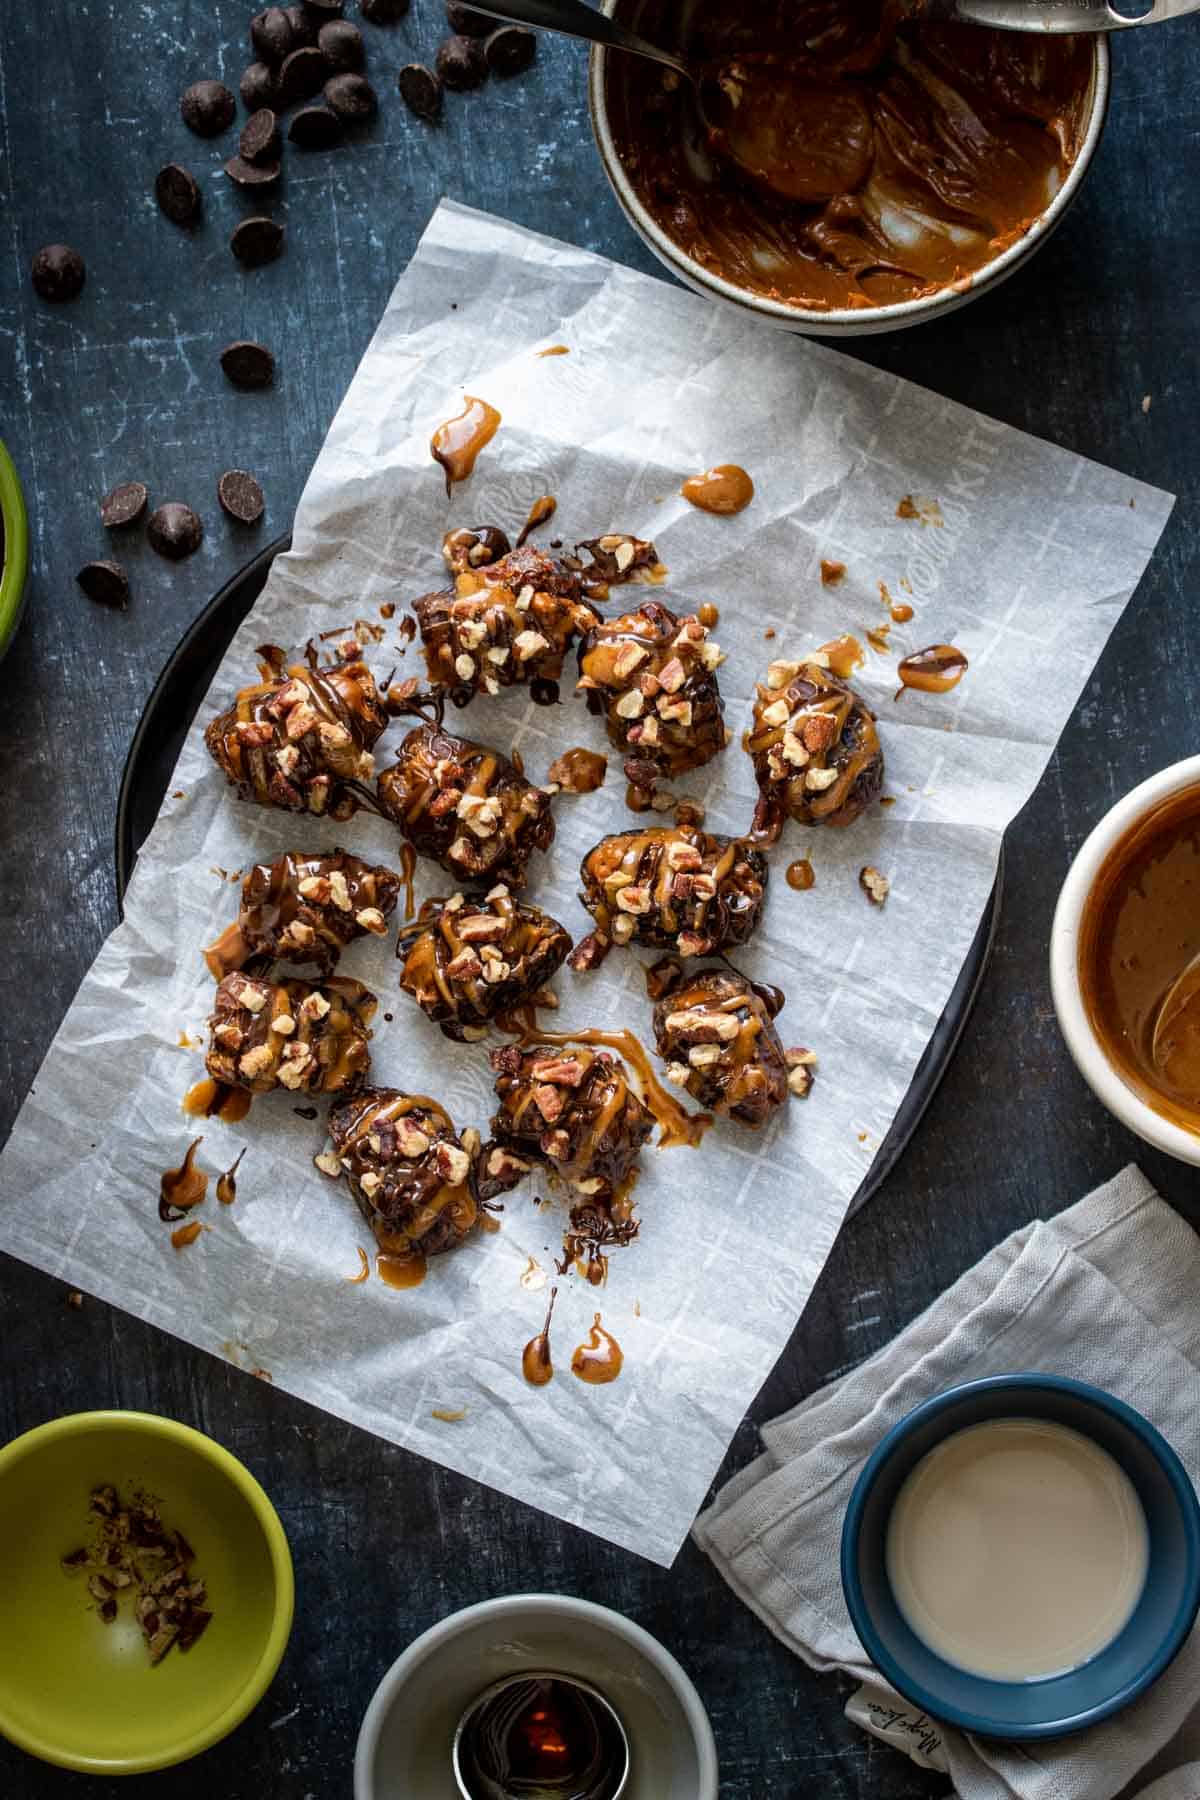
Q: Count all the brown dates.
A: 12